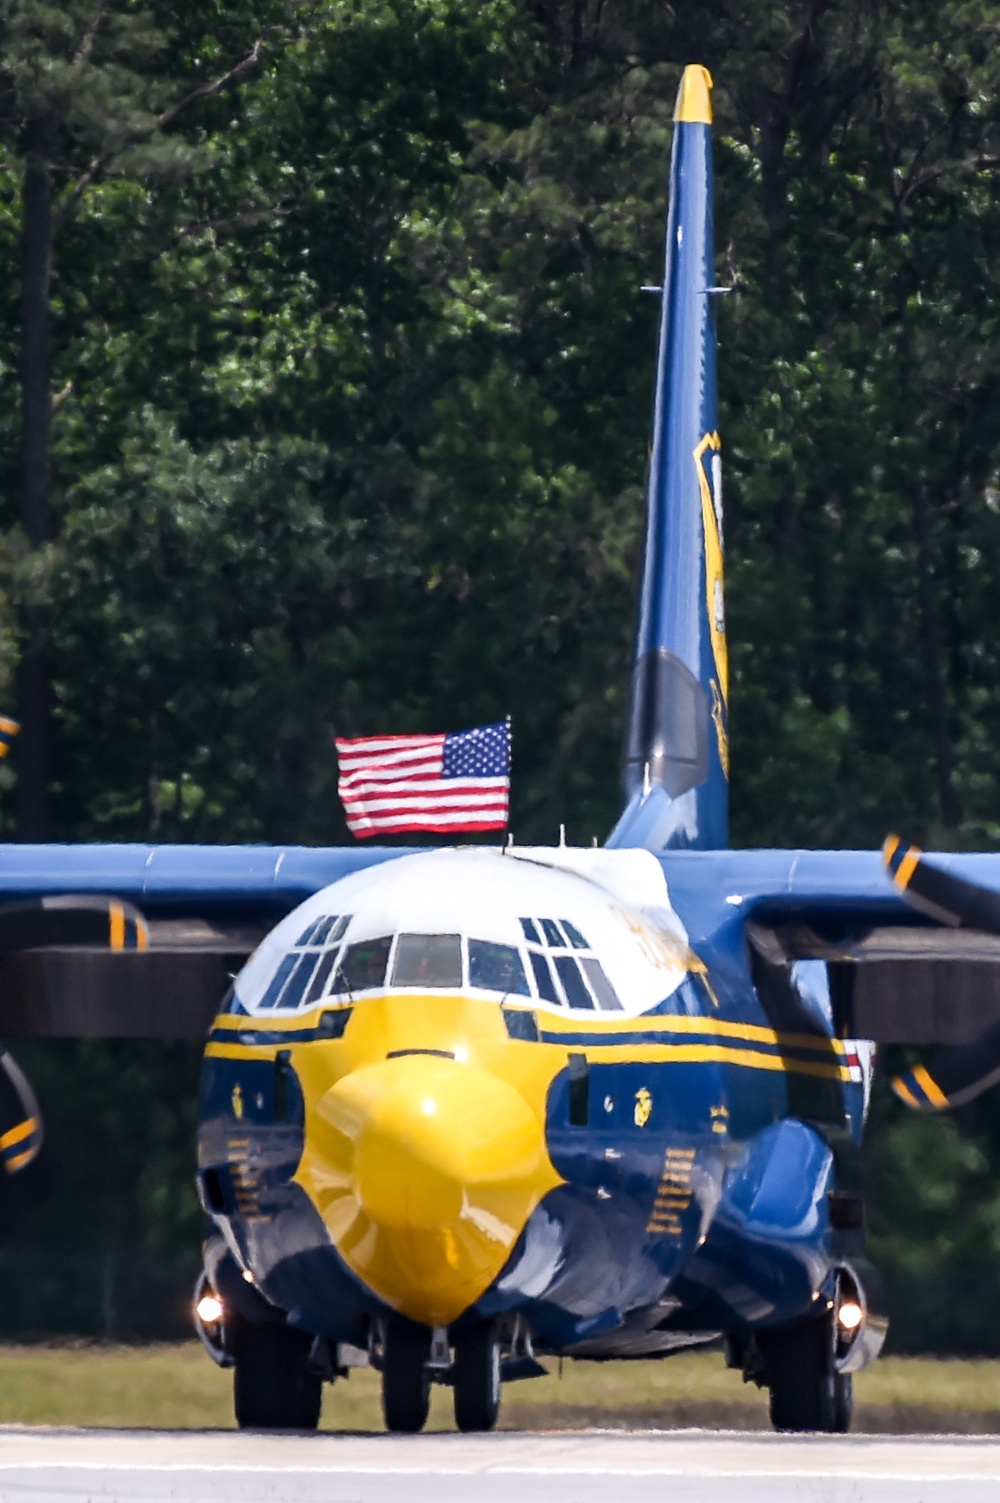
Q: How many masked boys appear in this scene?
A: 0